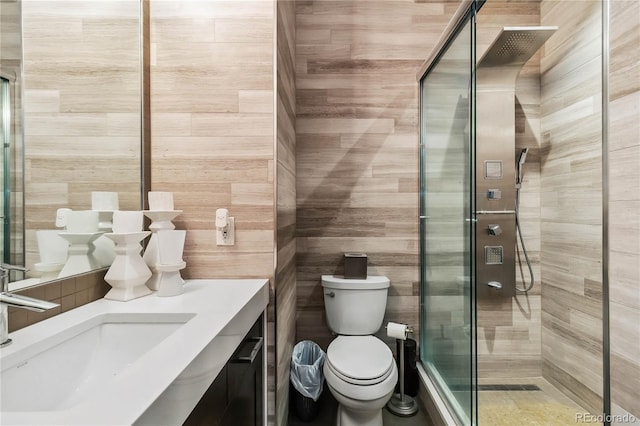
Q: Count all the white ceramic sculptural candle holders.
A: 3